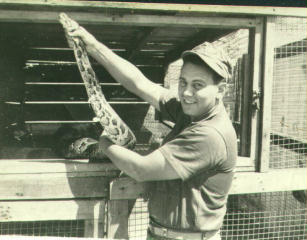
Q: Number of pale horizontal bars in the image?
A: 5